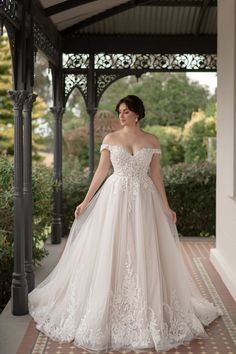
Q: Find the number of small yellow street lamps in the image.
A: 0